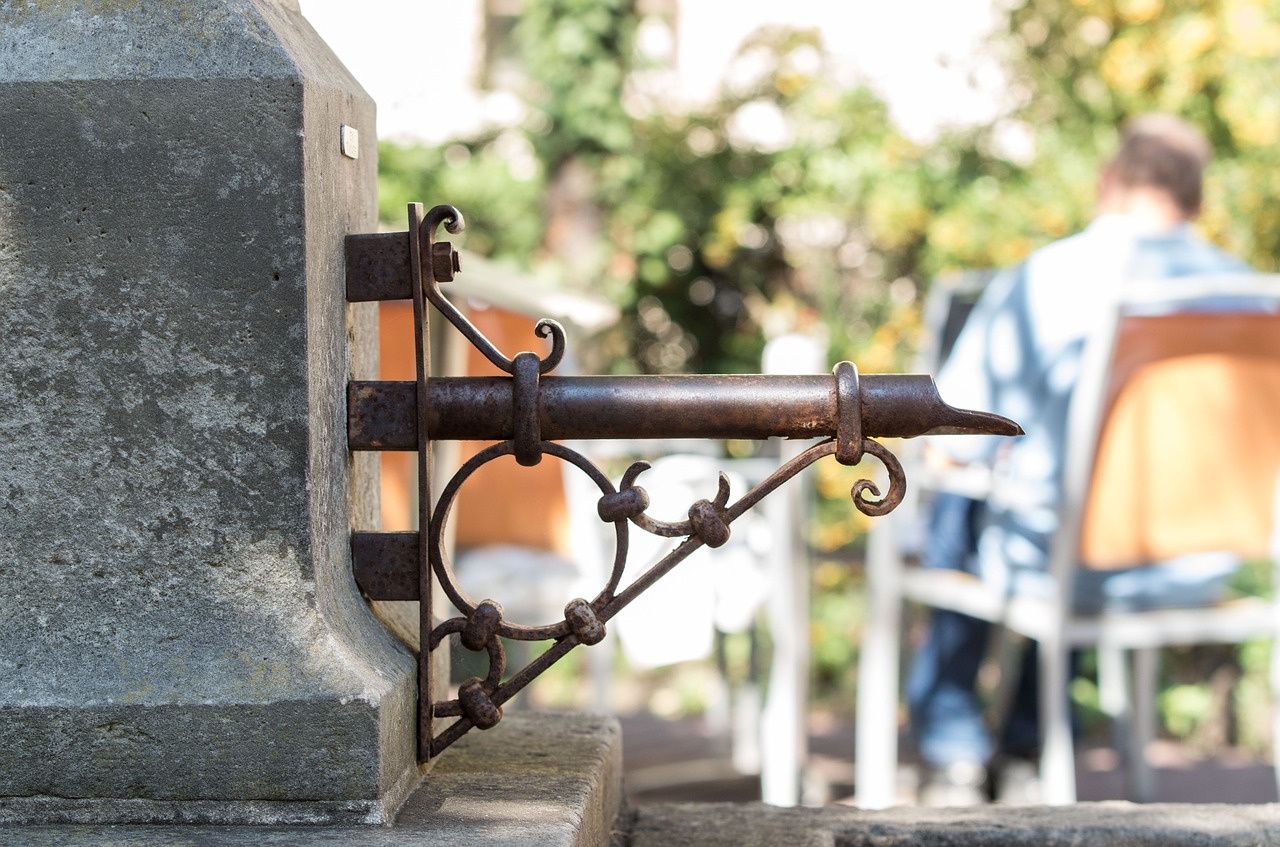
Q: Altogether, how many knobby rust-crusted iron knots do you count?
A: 5